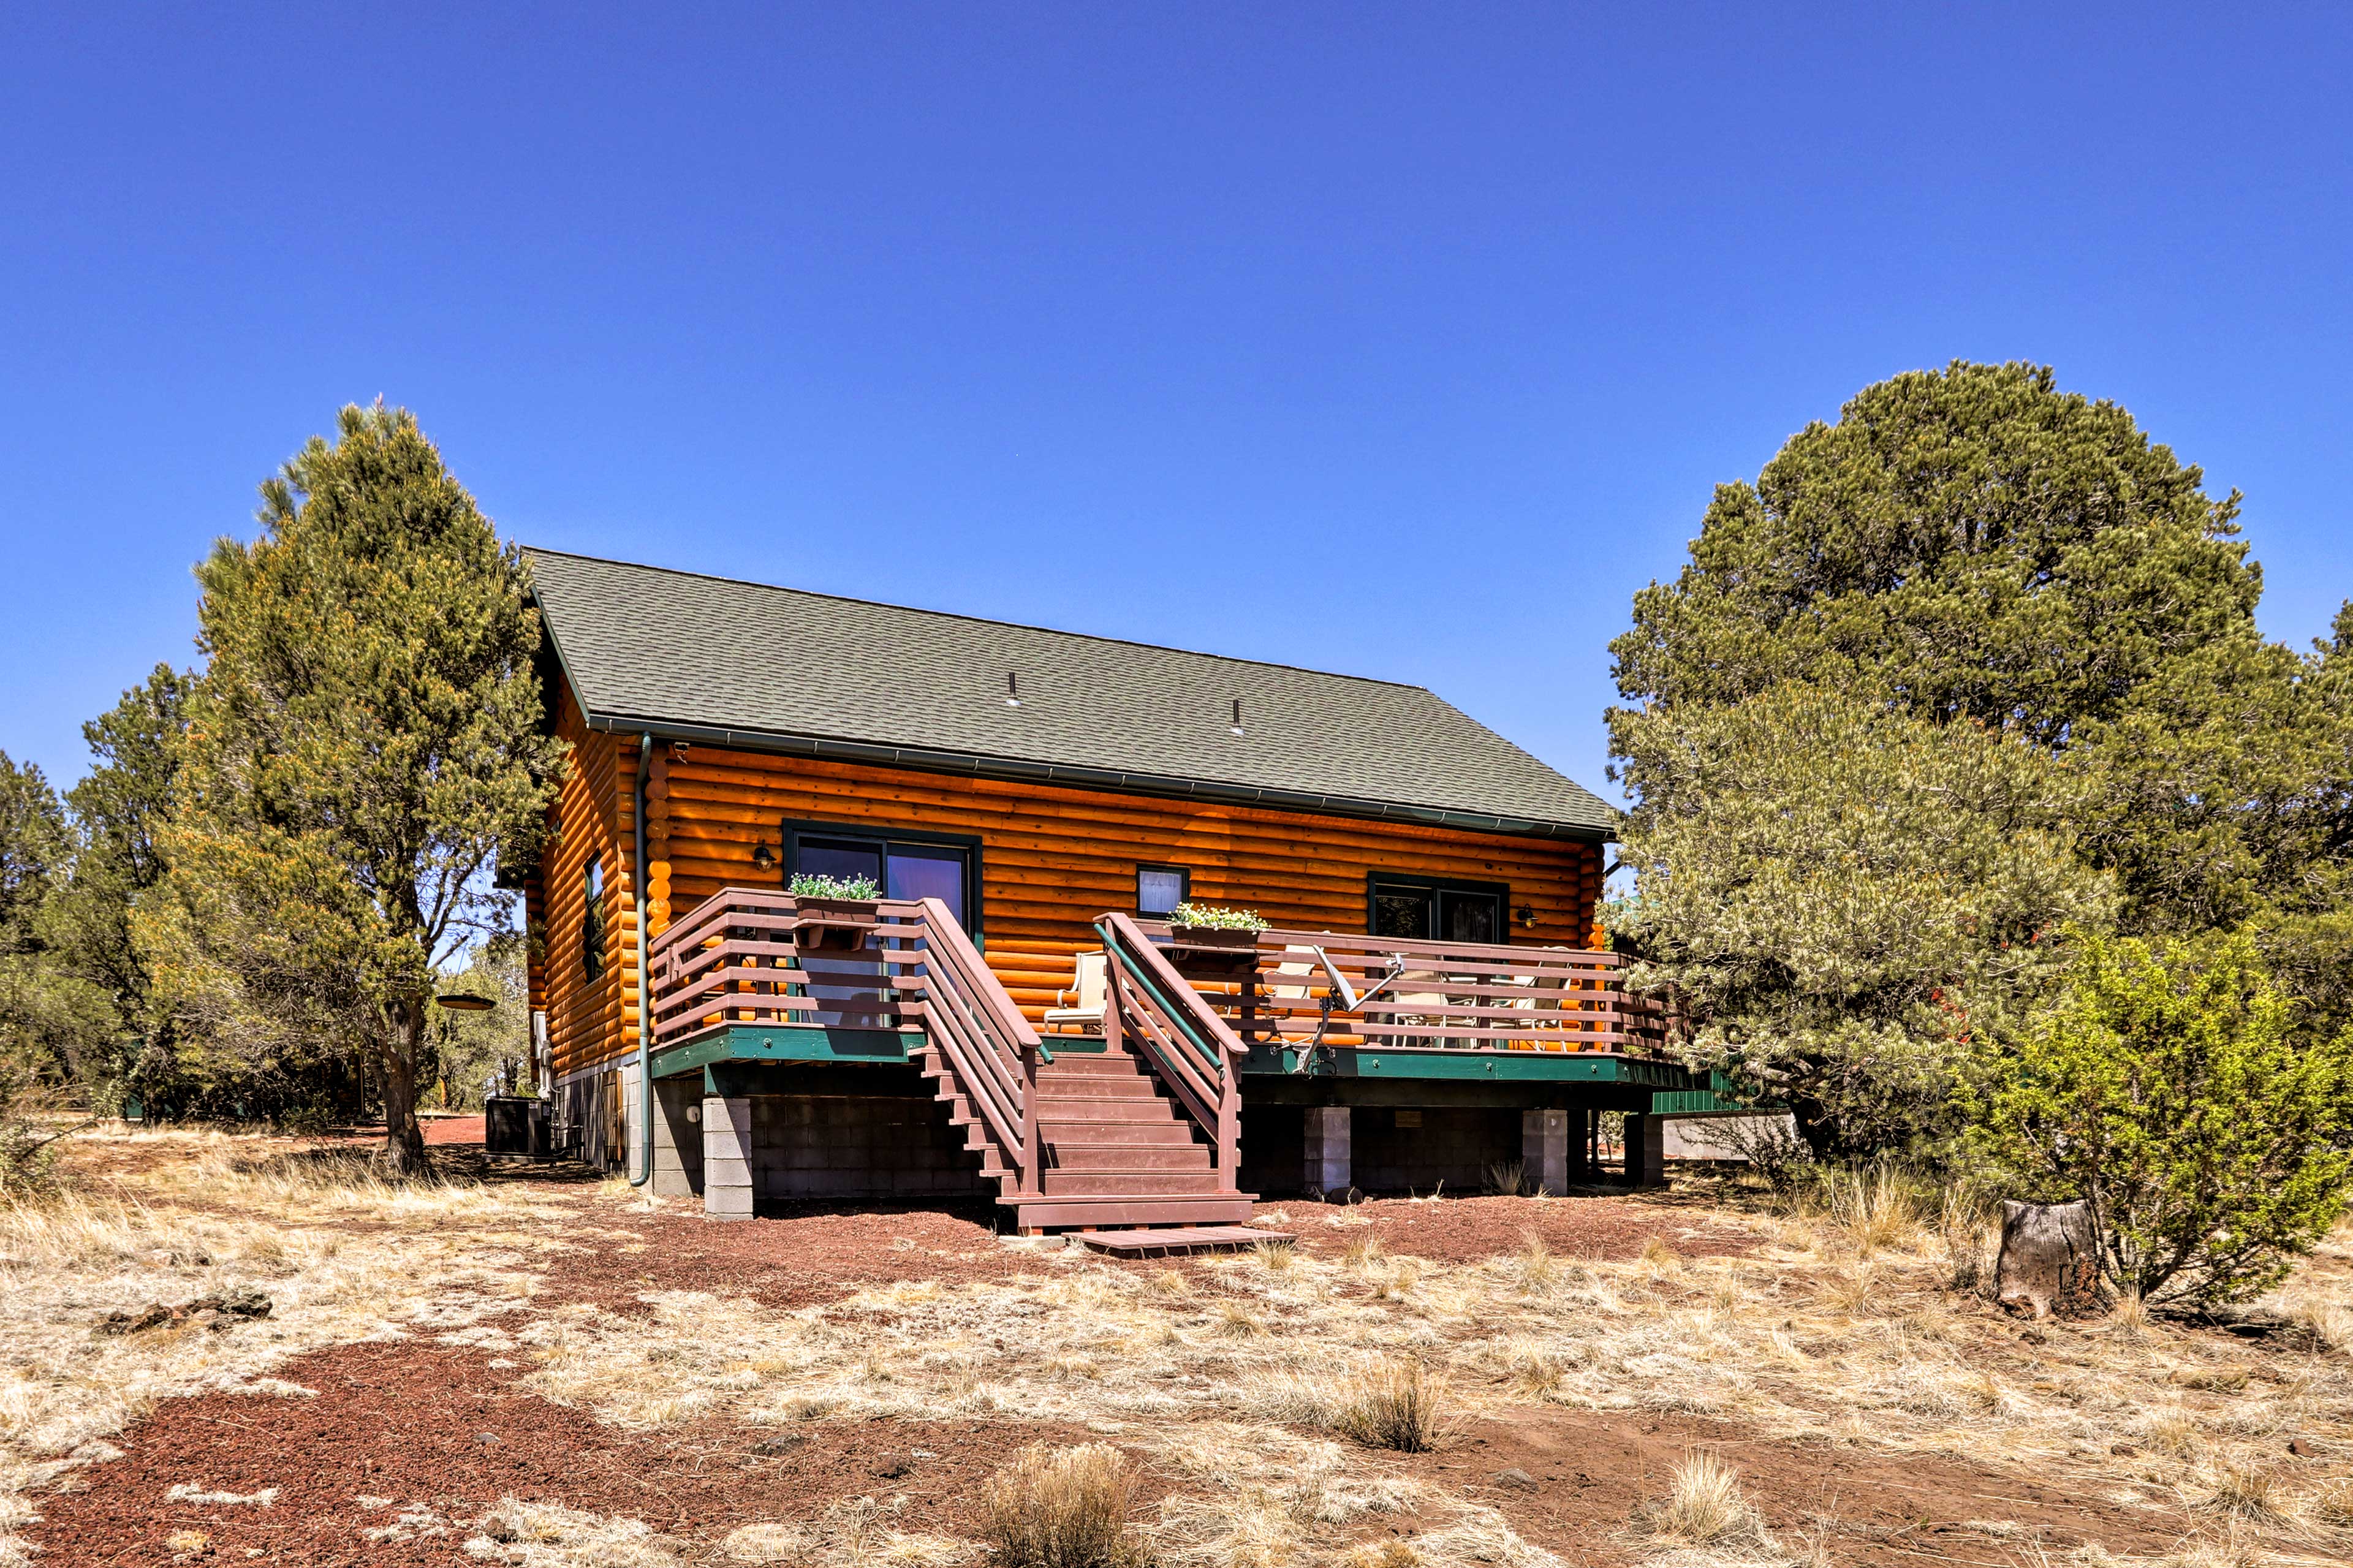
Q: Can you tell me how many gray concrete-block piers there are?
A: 4